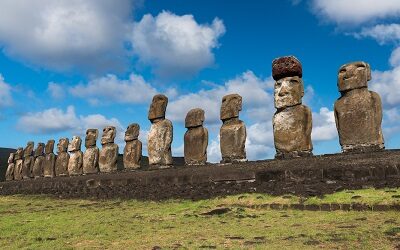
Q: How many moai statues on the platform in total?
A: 15